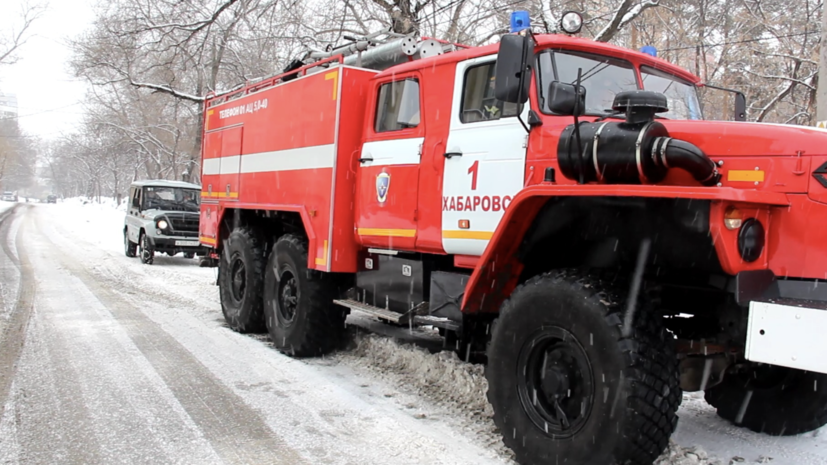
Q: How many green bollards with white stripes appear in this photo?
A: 0